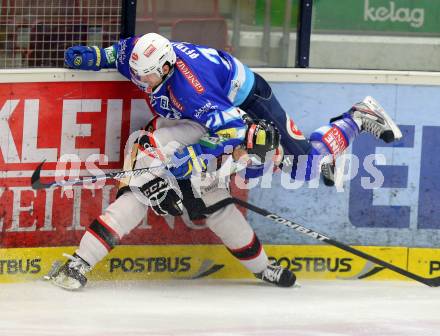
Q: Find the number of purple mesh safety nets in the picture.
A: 0